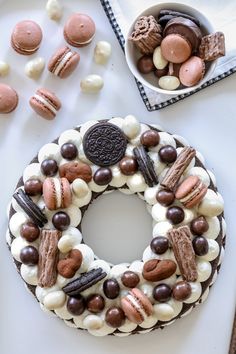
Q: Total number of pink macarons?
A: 10